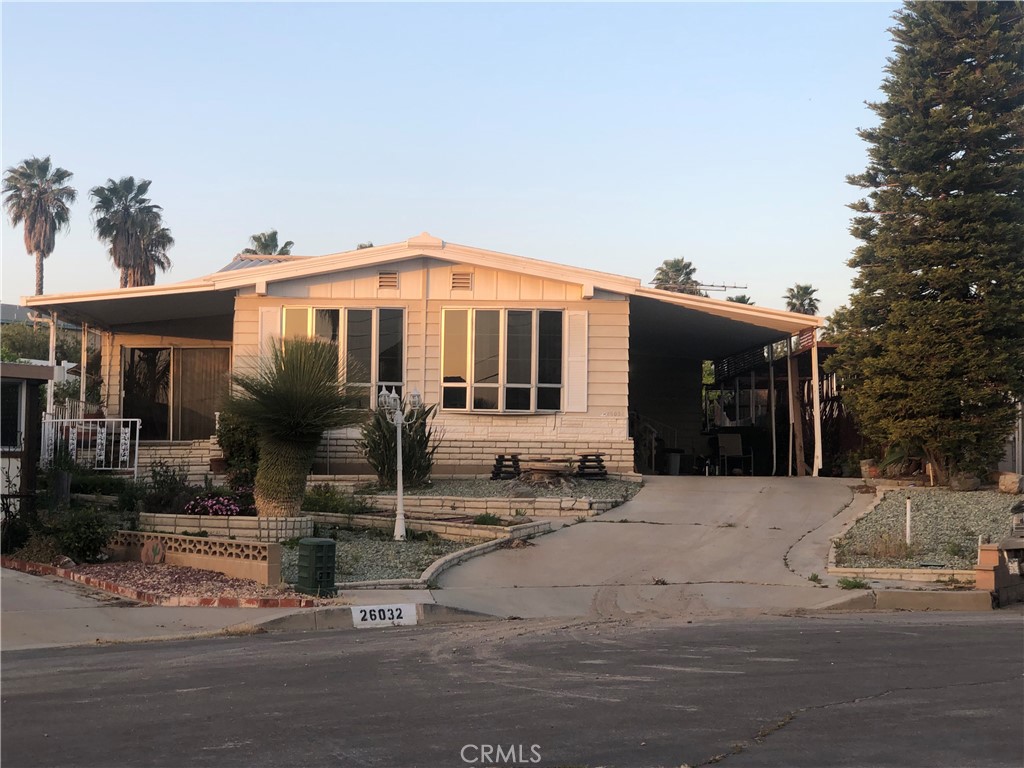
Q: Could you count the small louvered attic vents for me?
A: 2